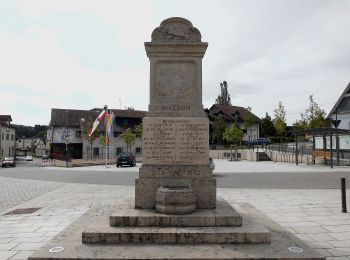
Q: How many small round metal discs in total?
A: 2